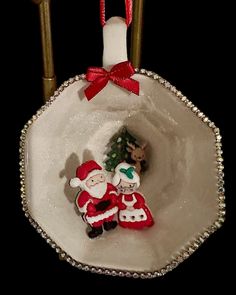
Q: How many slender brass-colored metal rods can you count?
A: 2